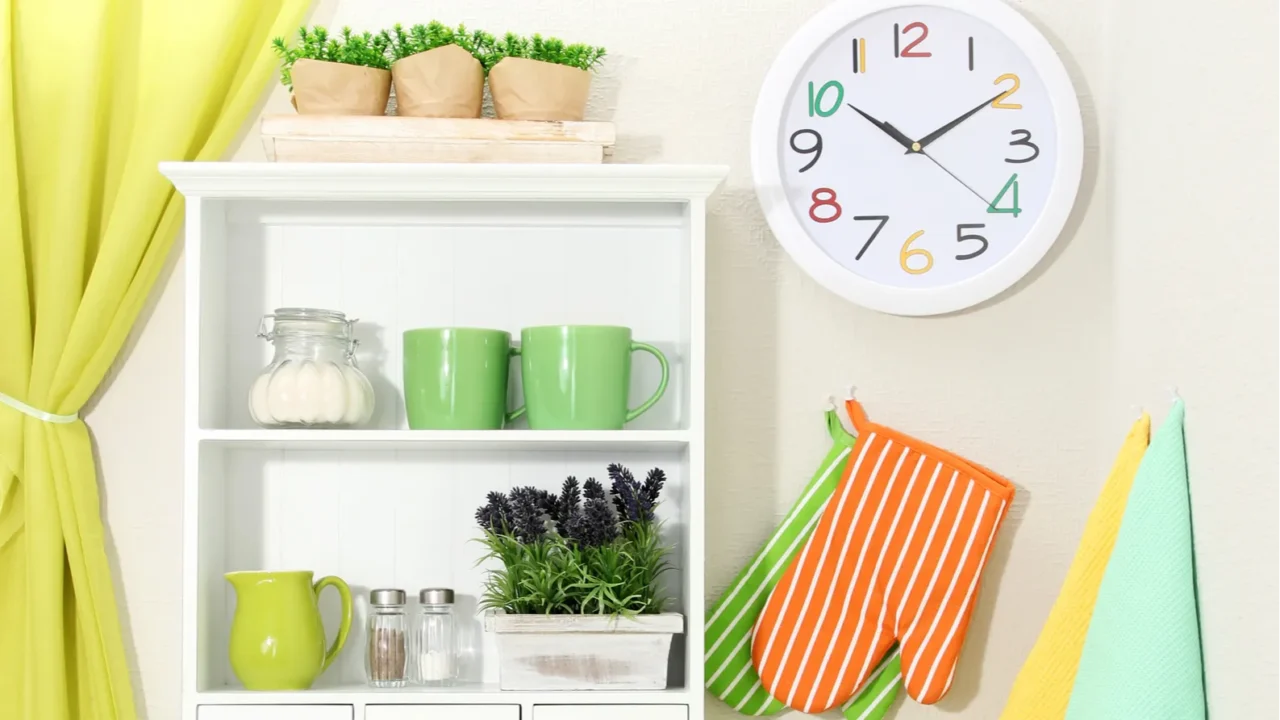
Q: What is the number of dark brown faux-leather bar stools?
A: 0